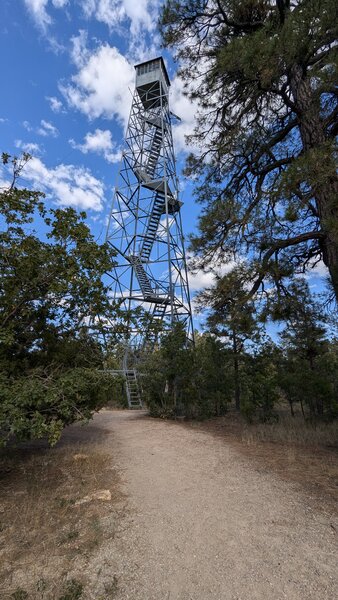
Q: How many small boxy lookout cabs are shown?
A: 1